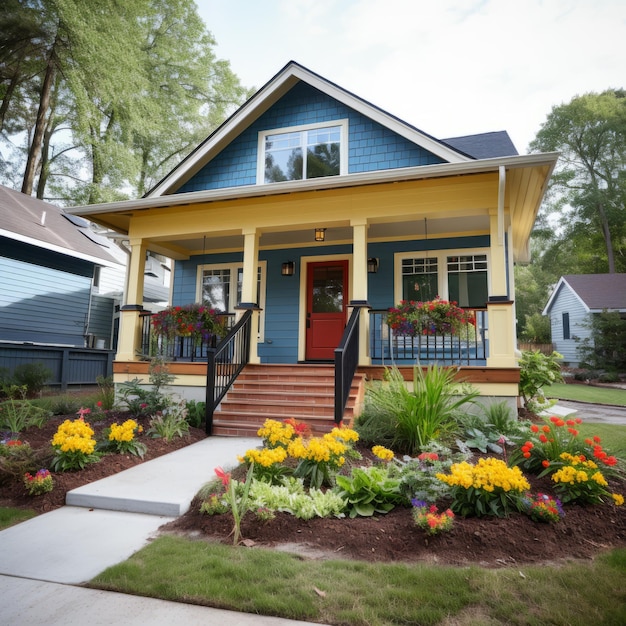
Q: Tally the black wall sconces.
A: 2